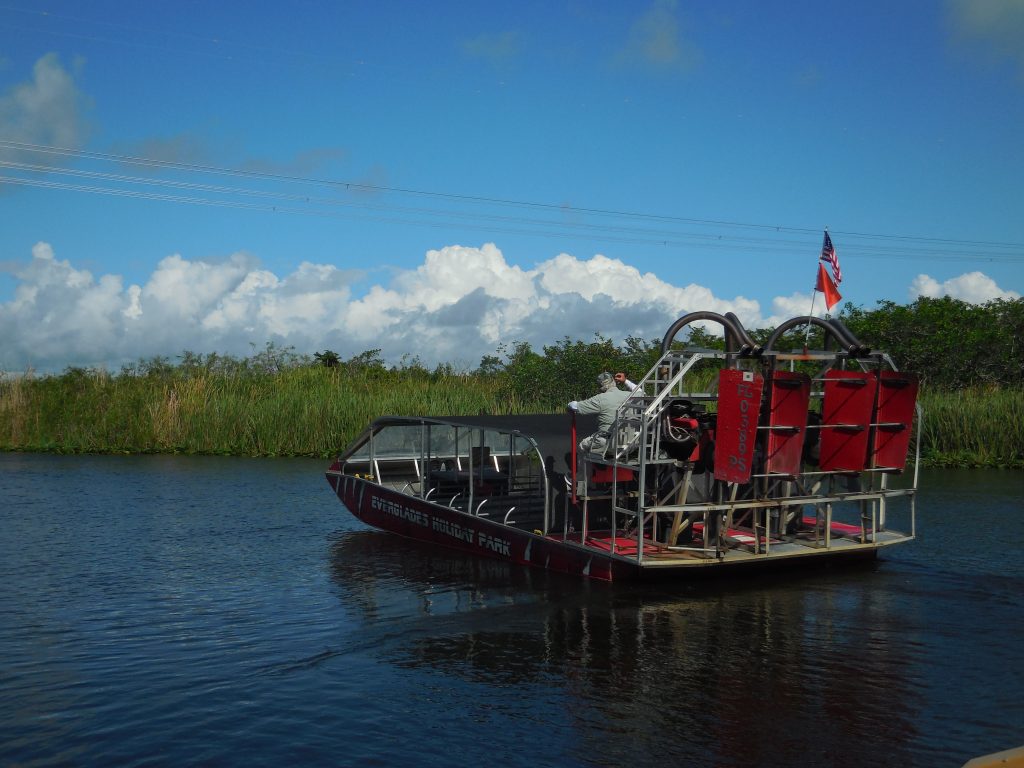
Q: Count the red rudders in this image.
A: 4